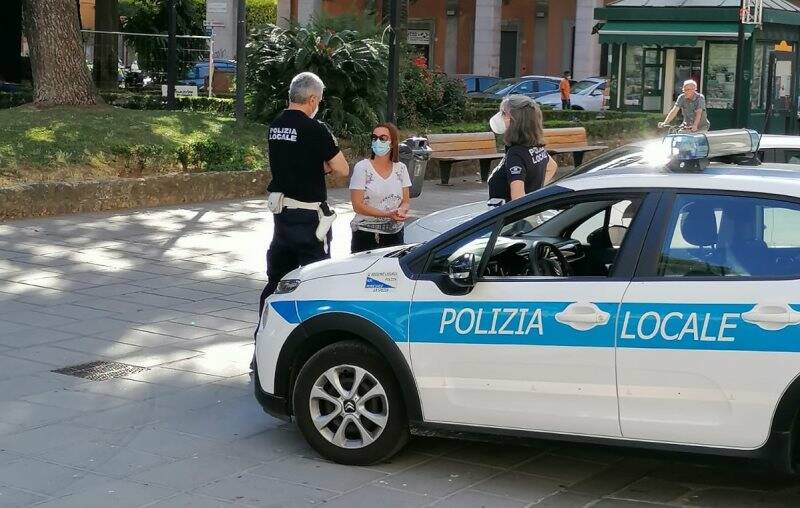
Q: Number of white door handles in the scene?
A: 2